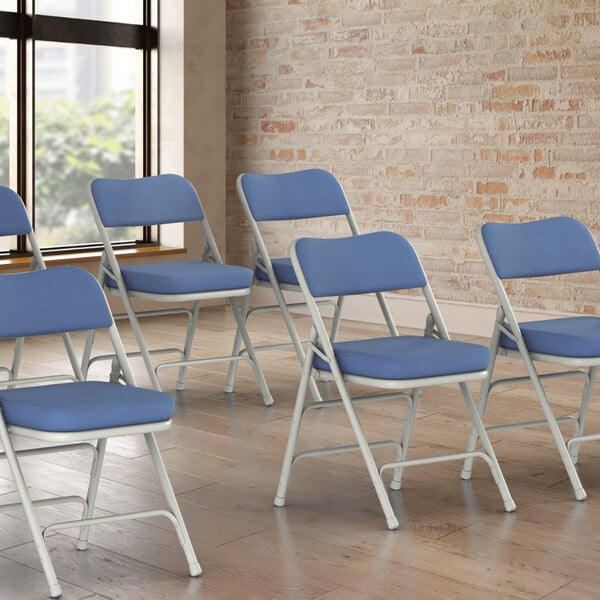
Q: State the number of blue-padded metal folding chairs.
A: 6